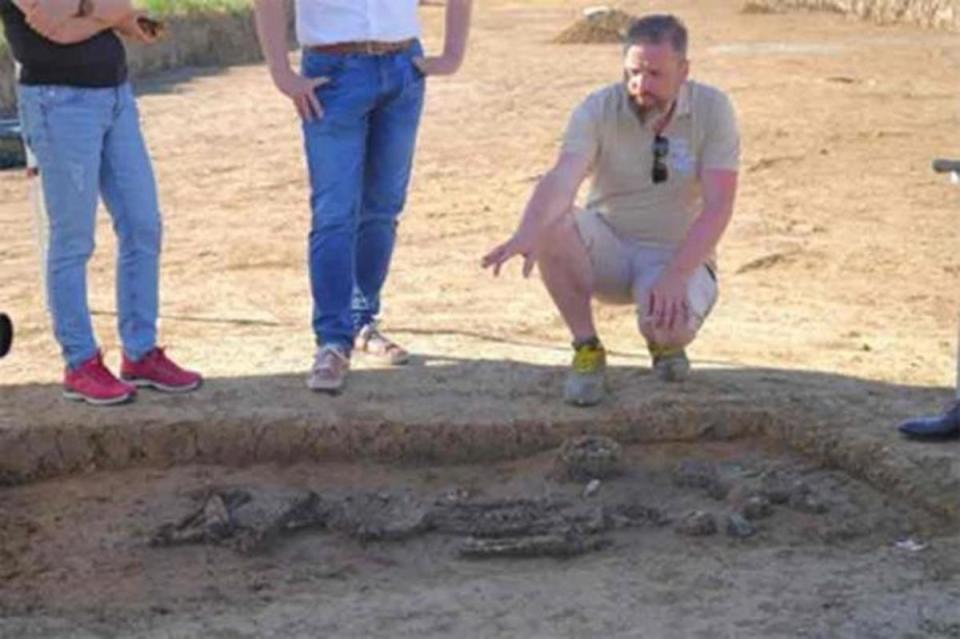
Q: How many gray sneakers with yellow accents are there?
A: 2